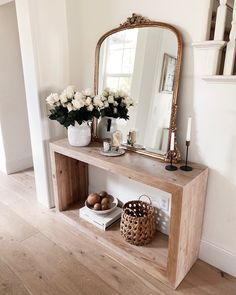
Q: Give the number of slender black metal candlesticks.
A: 2